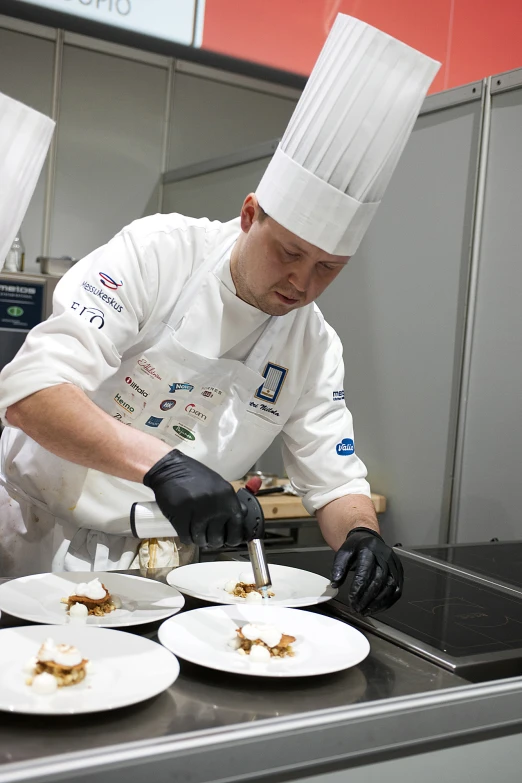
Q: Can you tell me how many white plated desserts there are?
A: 4